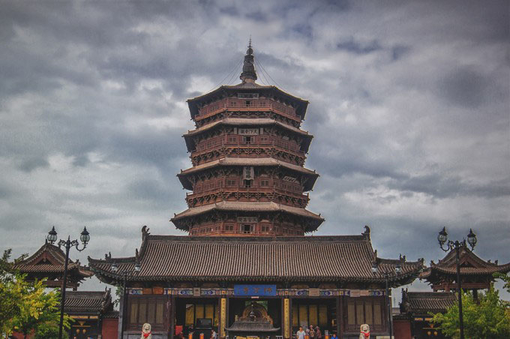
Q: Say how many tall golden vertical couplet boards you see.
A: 2